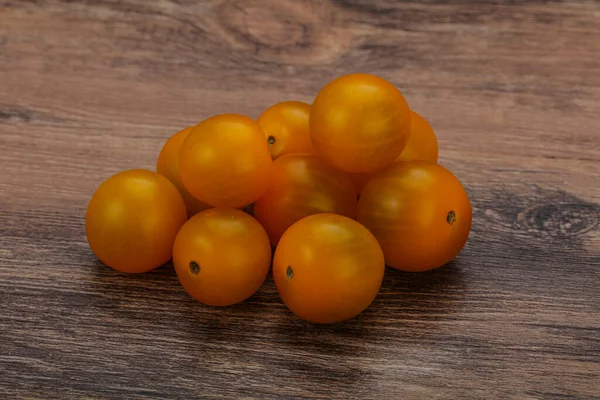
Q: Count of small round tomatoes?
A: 10